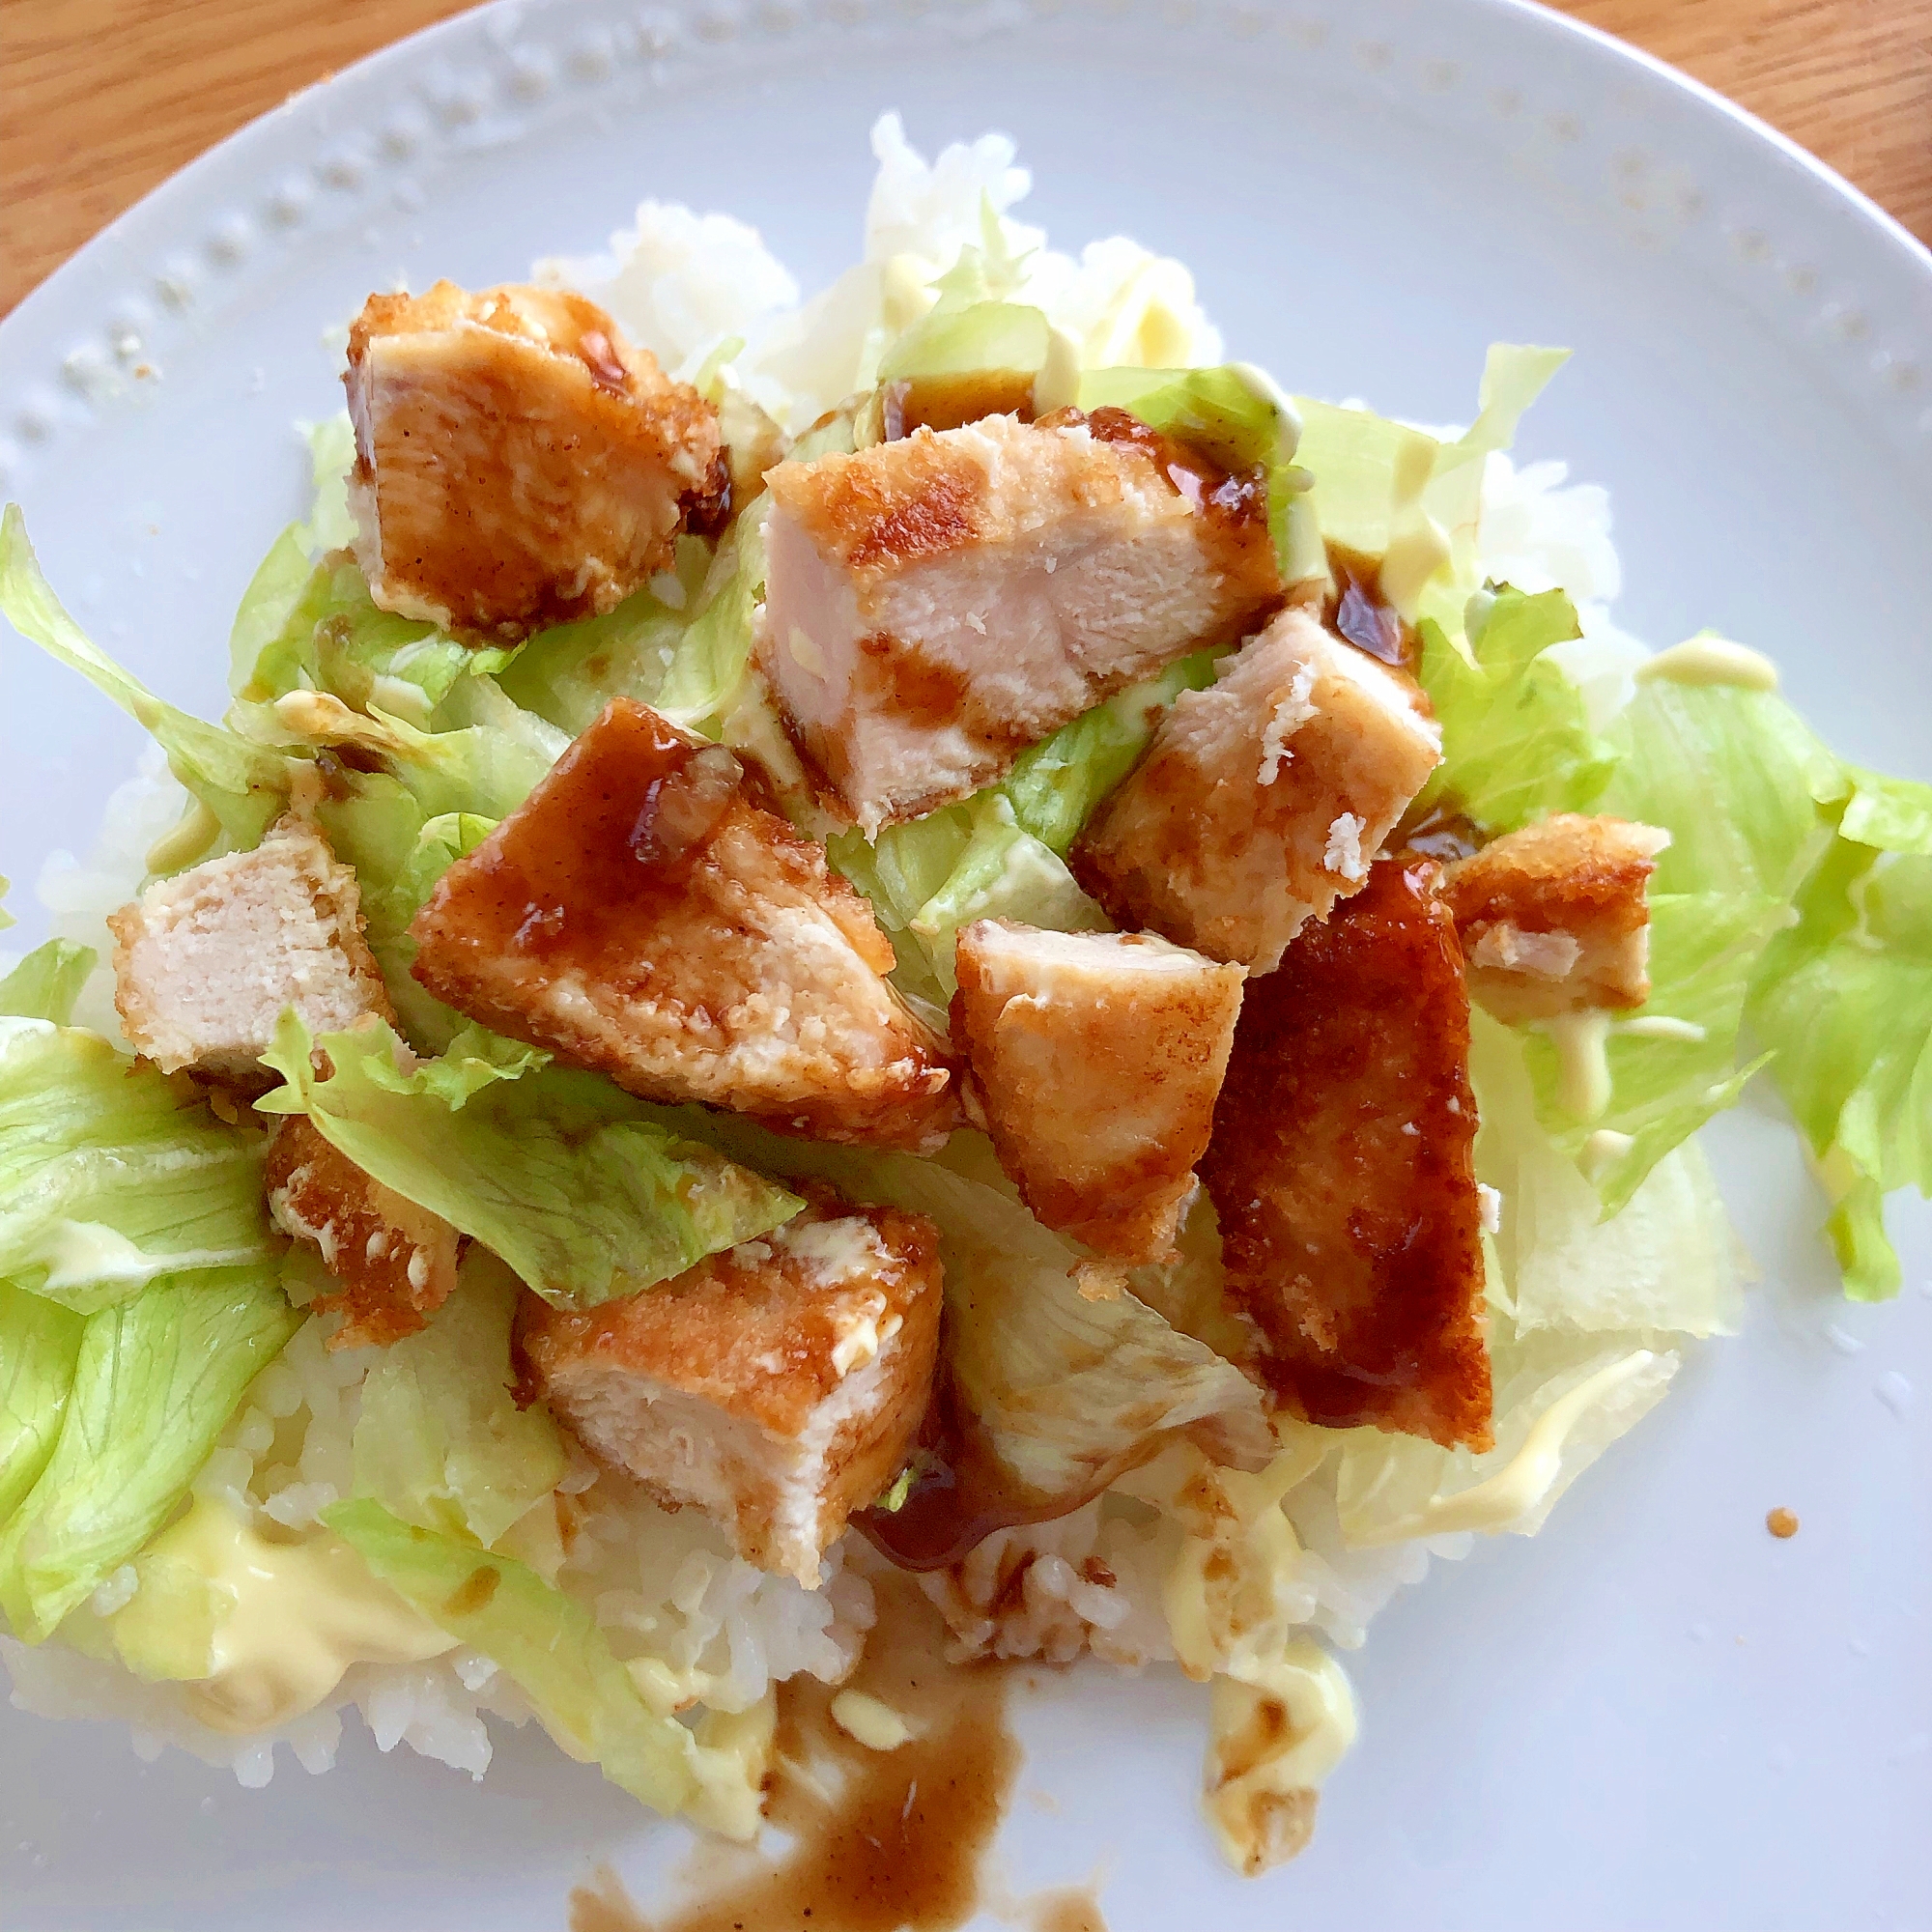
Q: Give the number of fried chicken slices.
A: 10